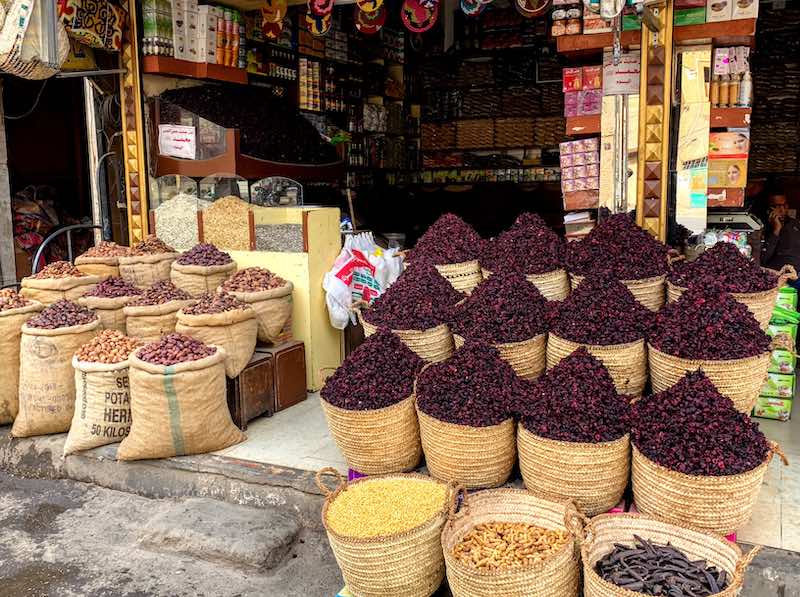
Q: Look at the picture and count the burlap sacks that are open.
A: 12